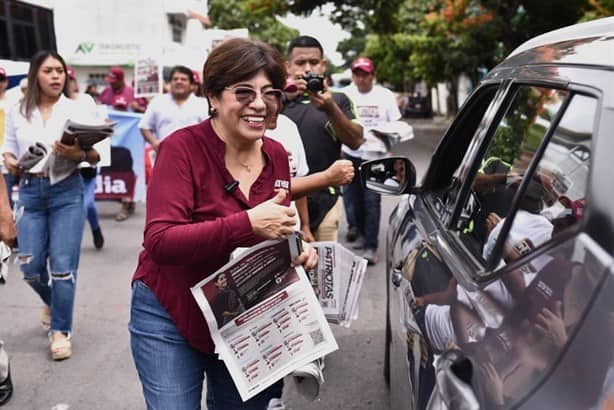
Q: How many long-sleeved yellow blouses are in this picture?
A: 0